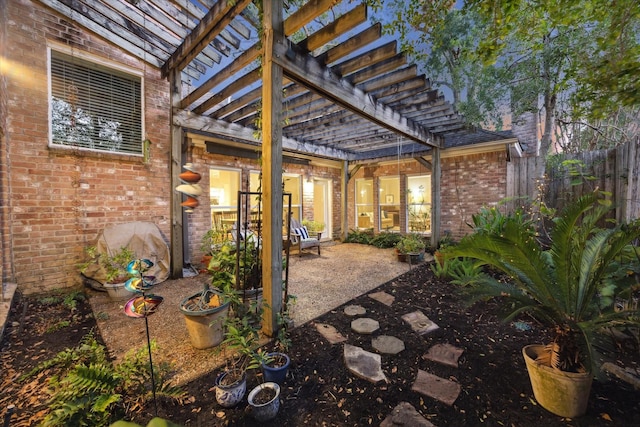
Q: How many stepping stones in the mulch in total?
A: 10